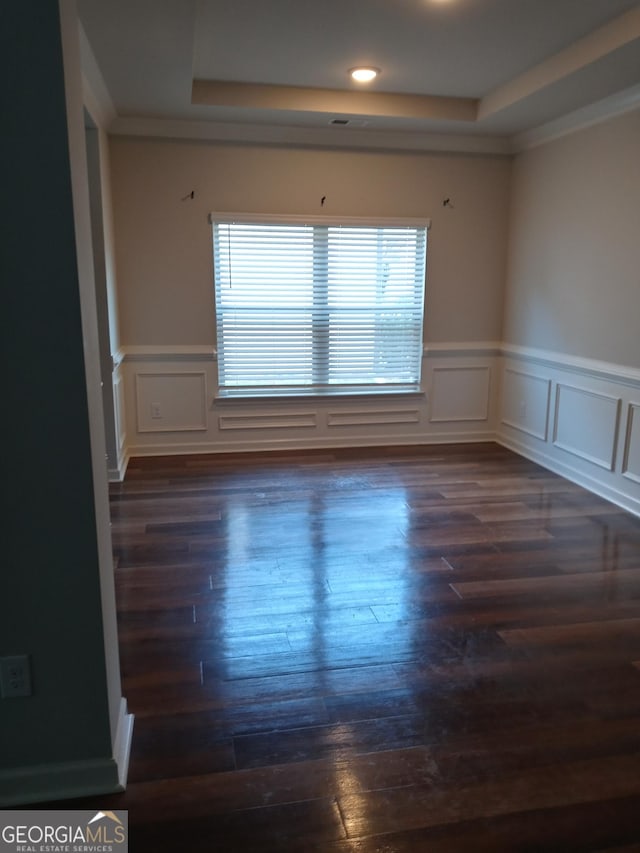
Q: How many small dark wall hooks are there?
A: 3